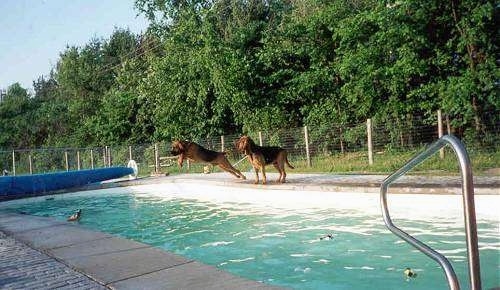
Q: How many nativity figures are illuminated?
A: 0